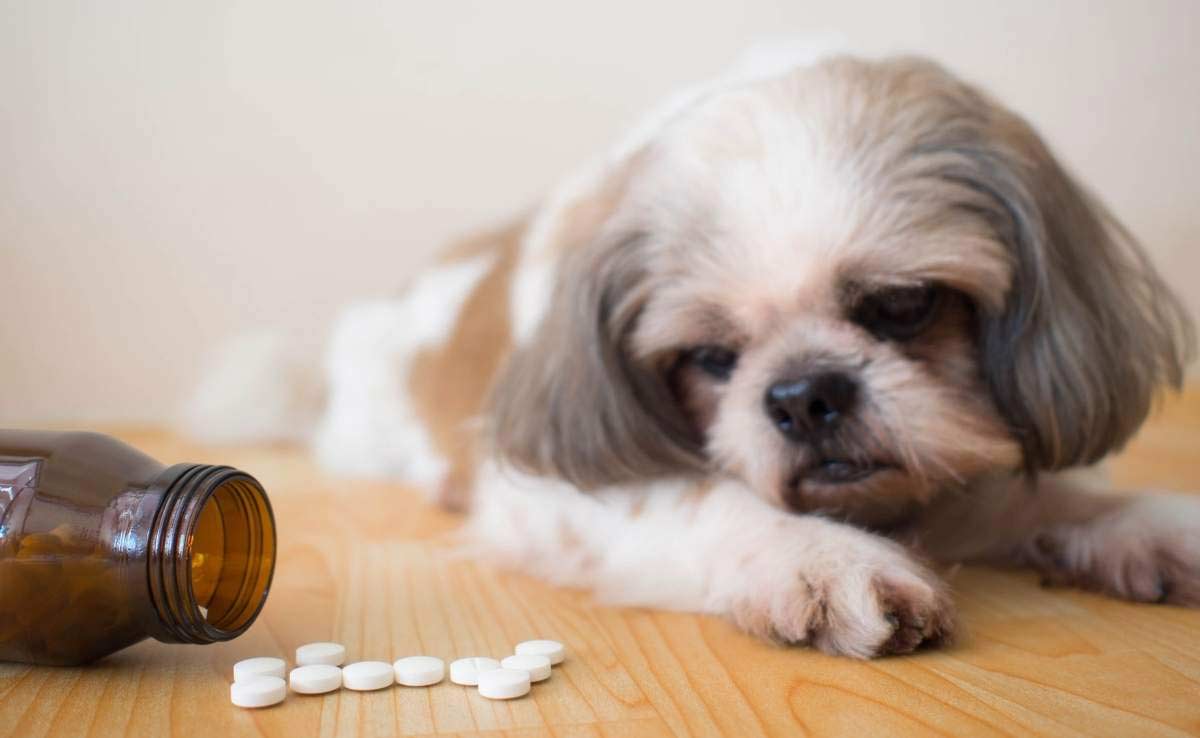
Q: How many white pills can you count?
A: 10